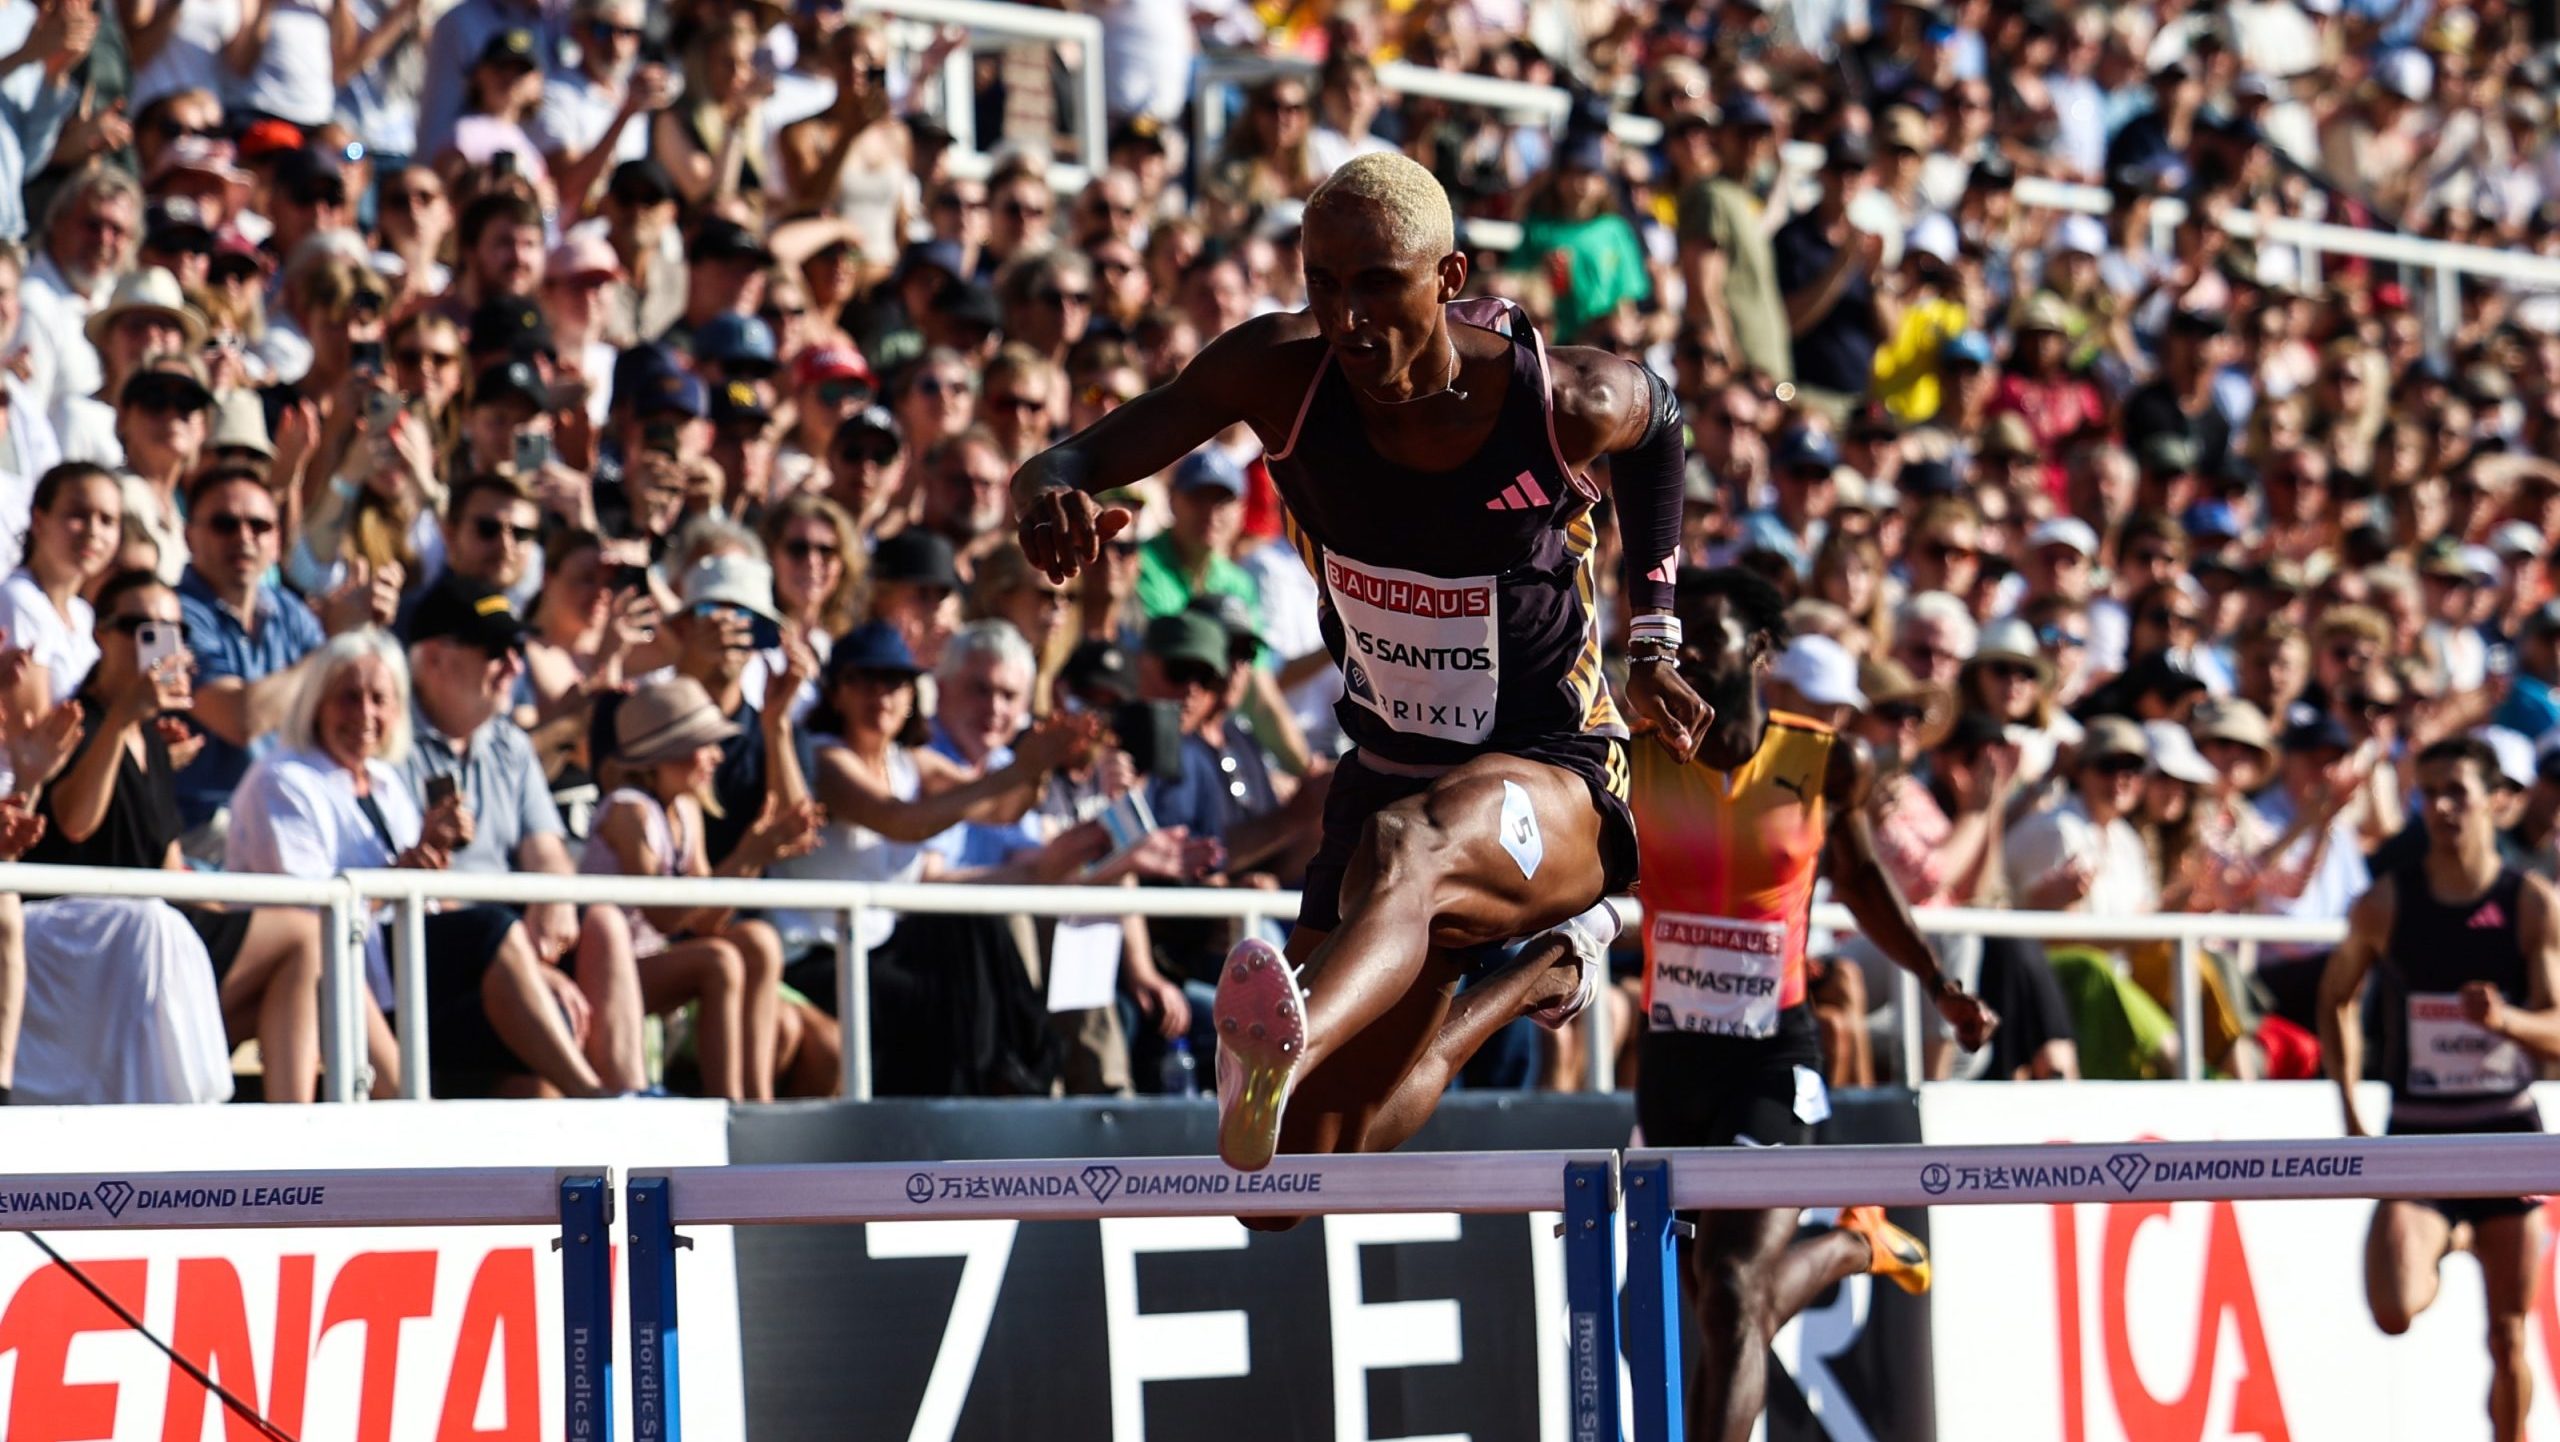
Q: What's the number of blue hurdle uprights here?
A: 4